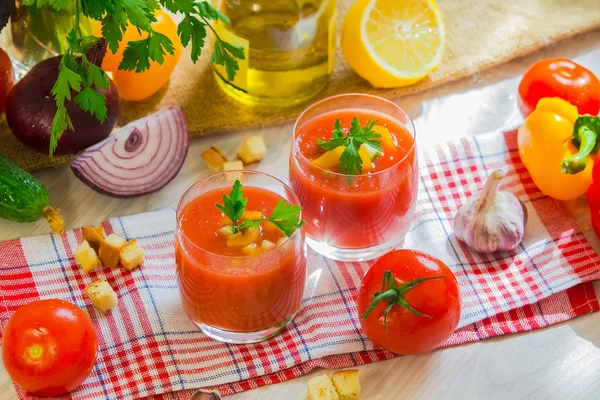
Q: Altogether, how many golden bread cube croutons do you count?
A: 10